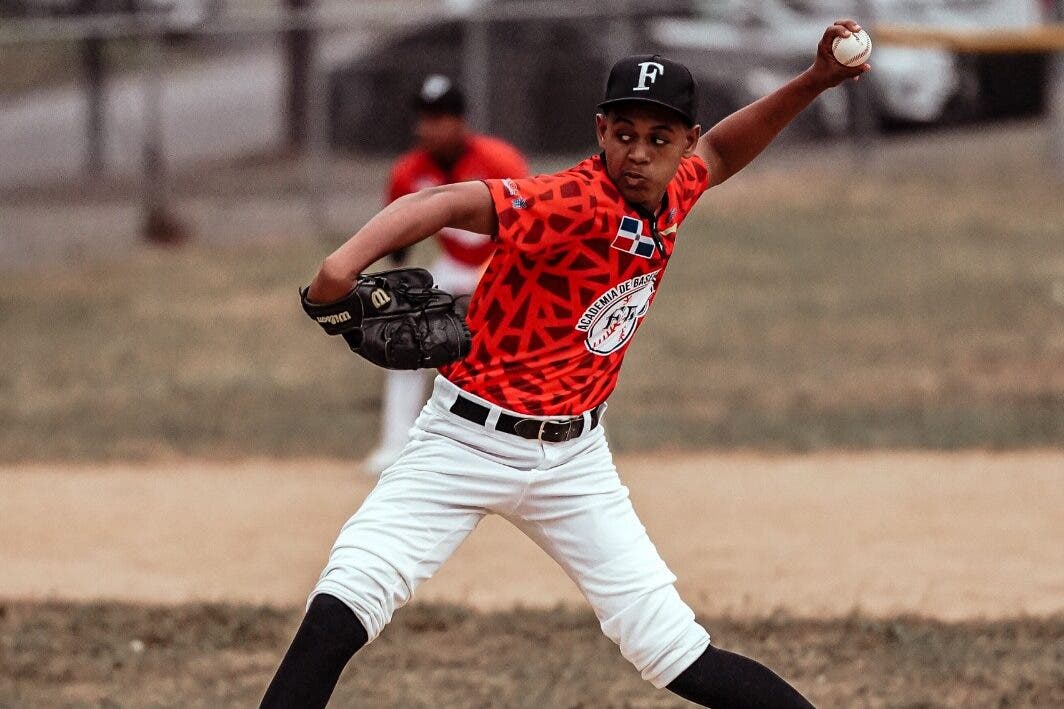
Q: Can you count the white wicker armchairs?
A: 0